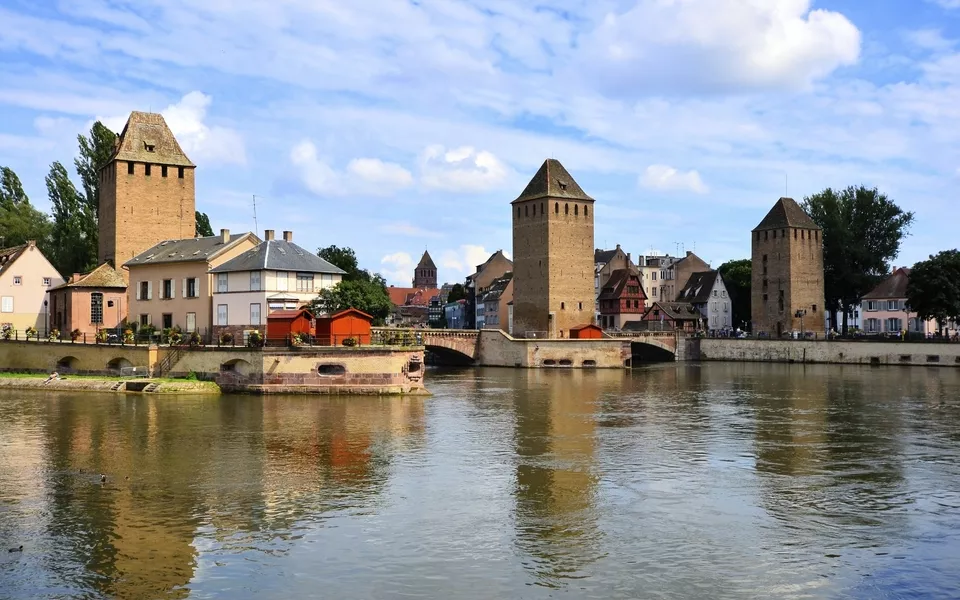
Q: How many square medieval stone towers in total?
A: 3